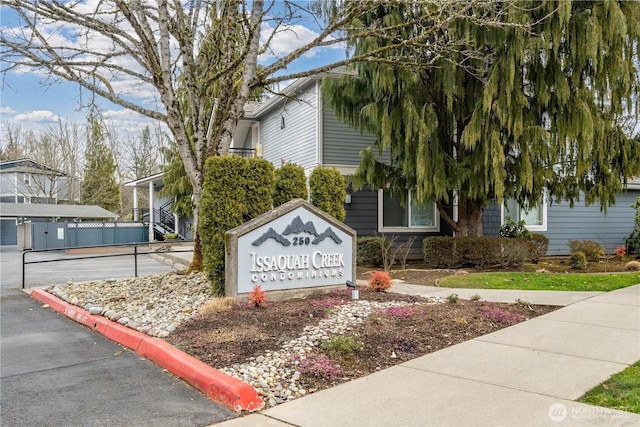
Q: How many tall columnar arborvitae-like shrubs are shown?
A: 4